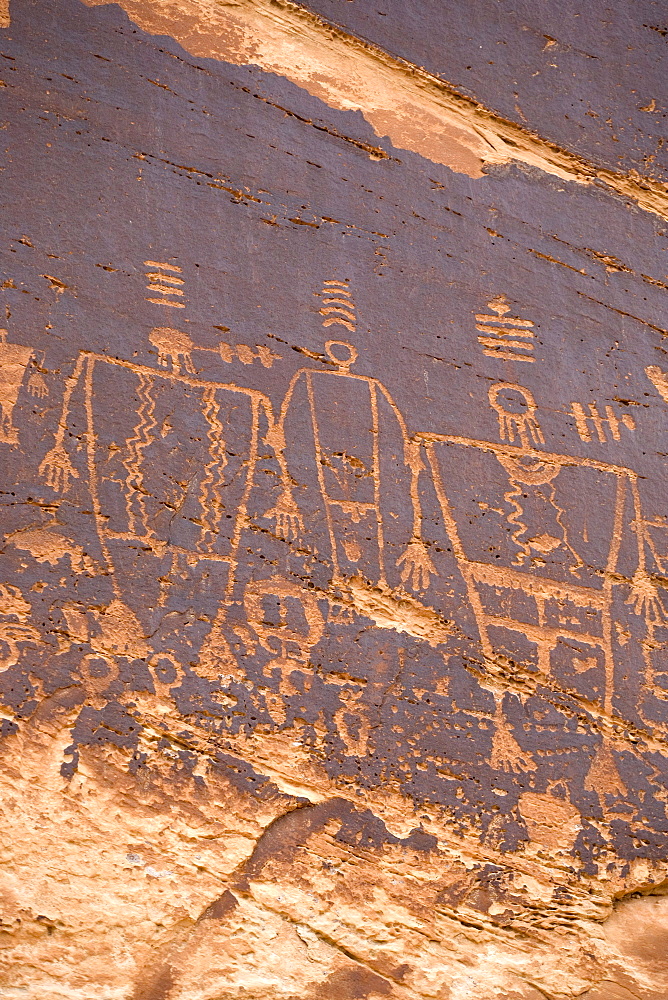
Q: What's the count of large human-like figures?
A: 3